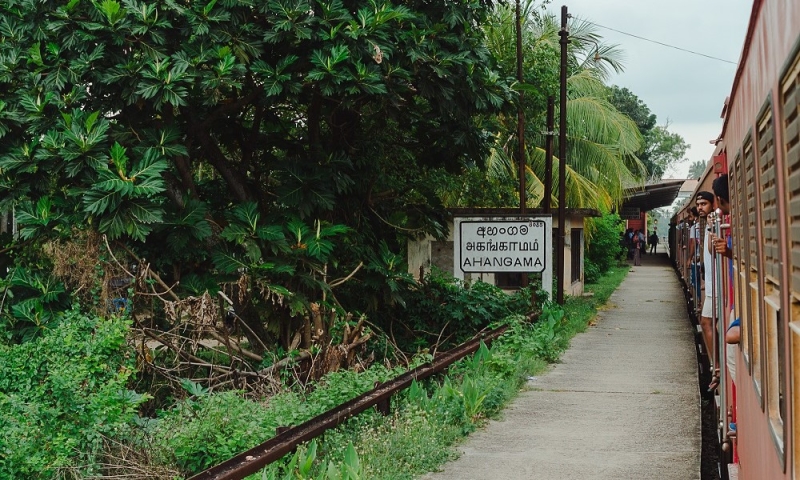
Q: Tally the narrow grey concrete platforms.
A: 1